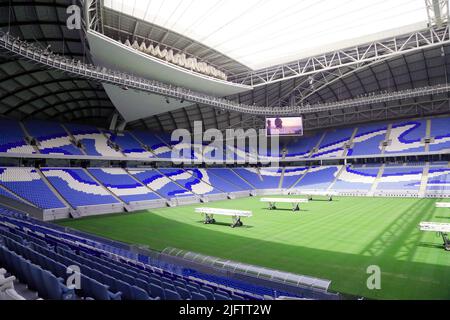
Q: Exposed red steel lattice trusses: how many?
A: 0